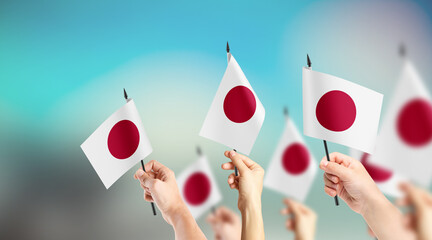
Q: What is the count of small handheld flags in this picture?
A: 7